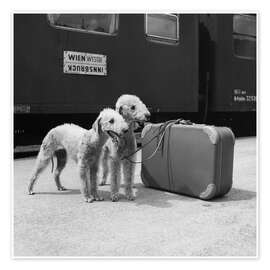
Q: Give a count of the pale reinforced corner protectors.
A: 3